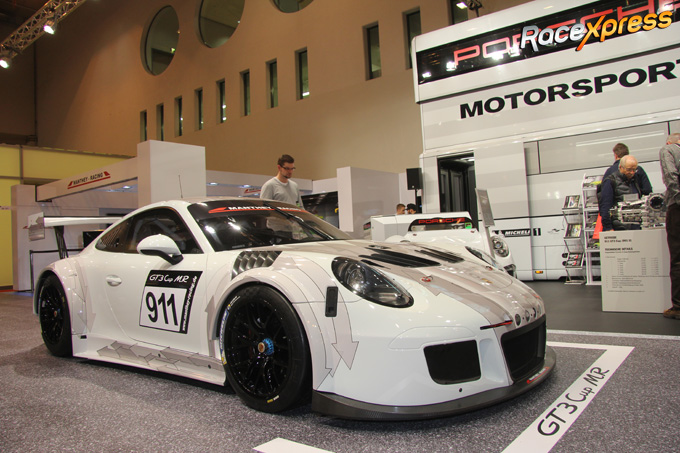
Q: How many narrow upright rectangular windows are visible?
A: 11